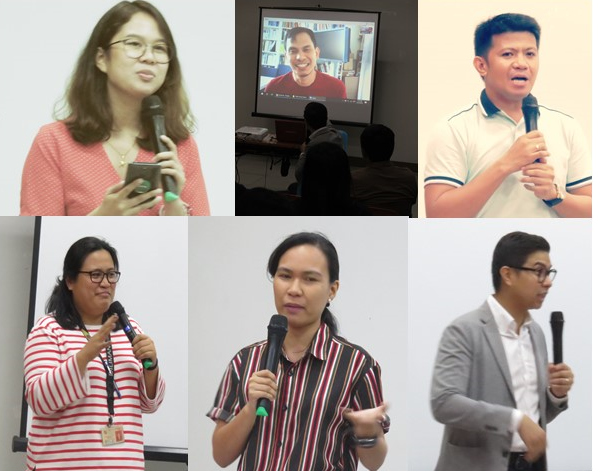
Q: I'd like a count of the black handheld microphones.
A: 5